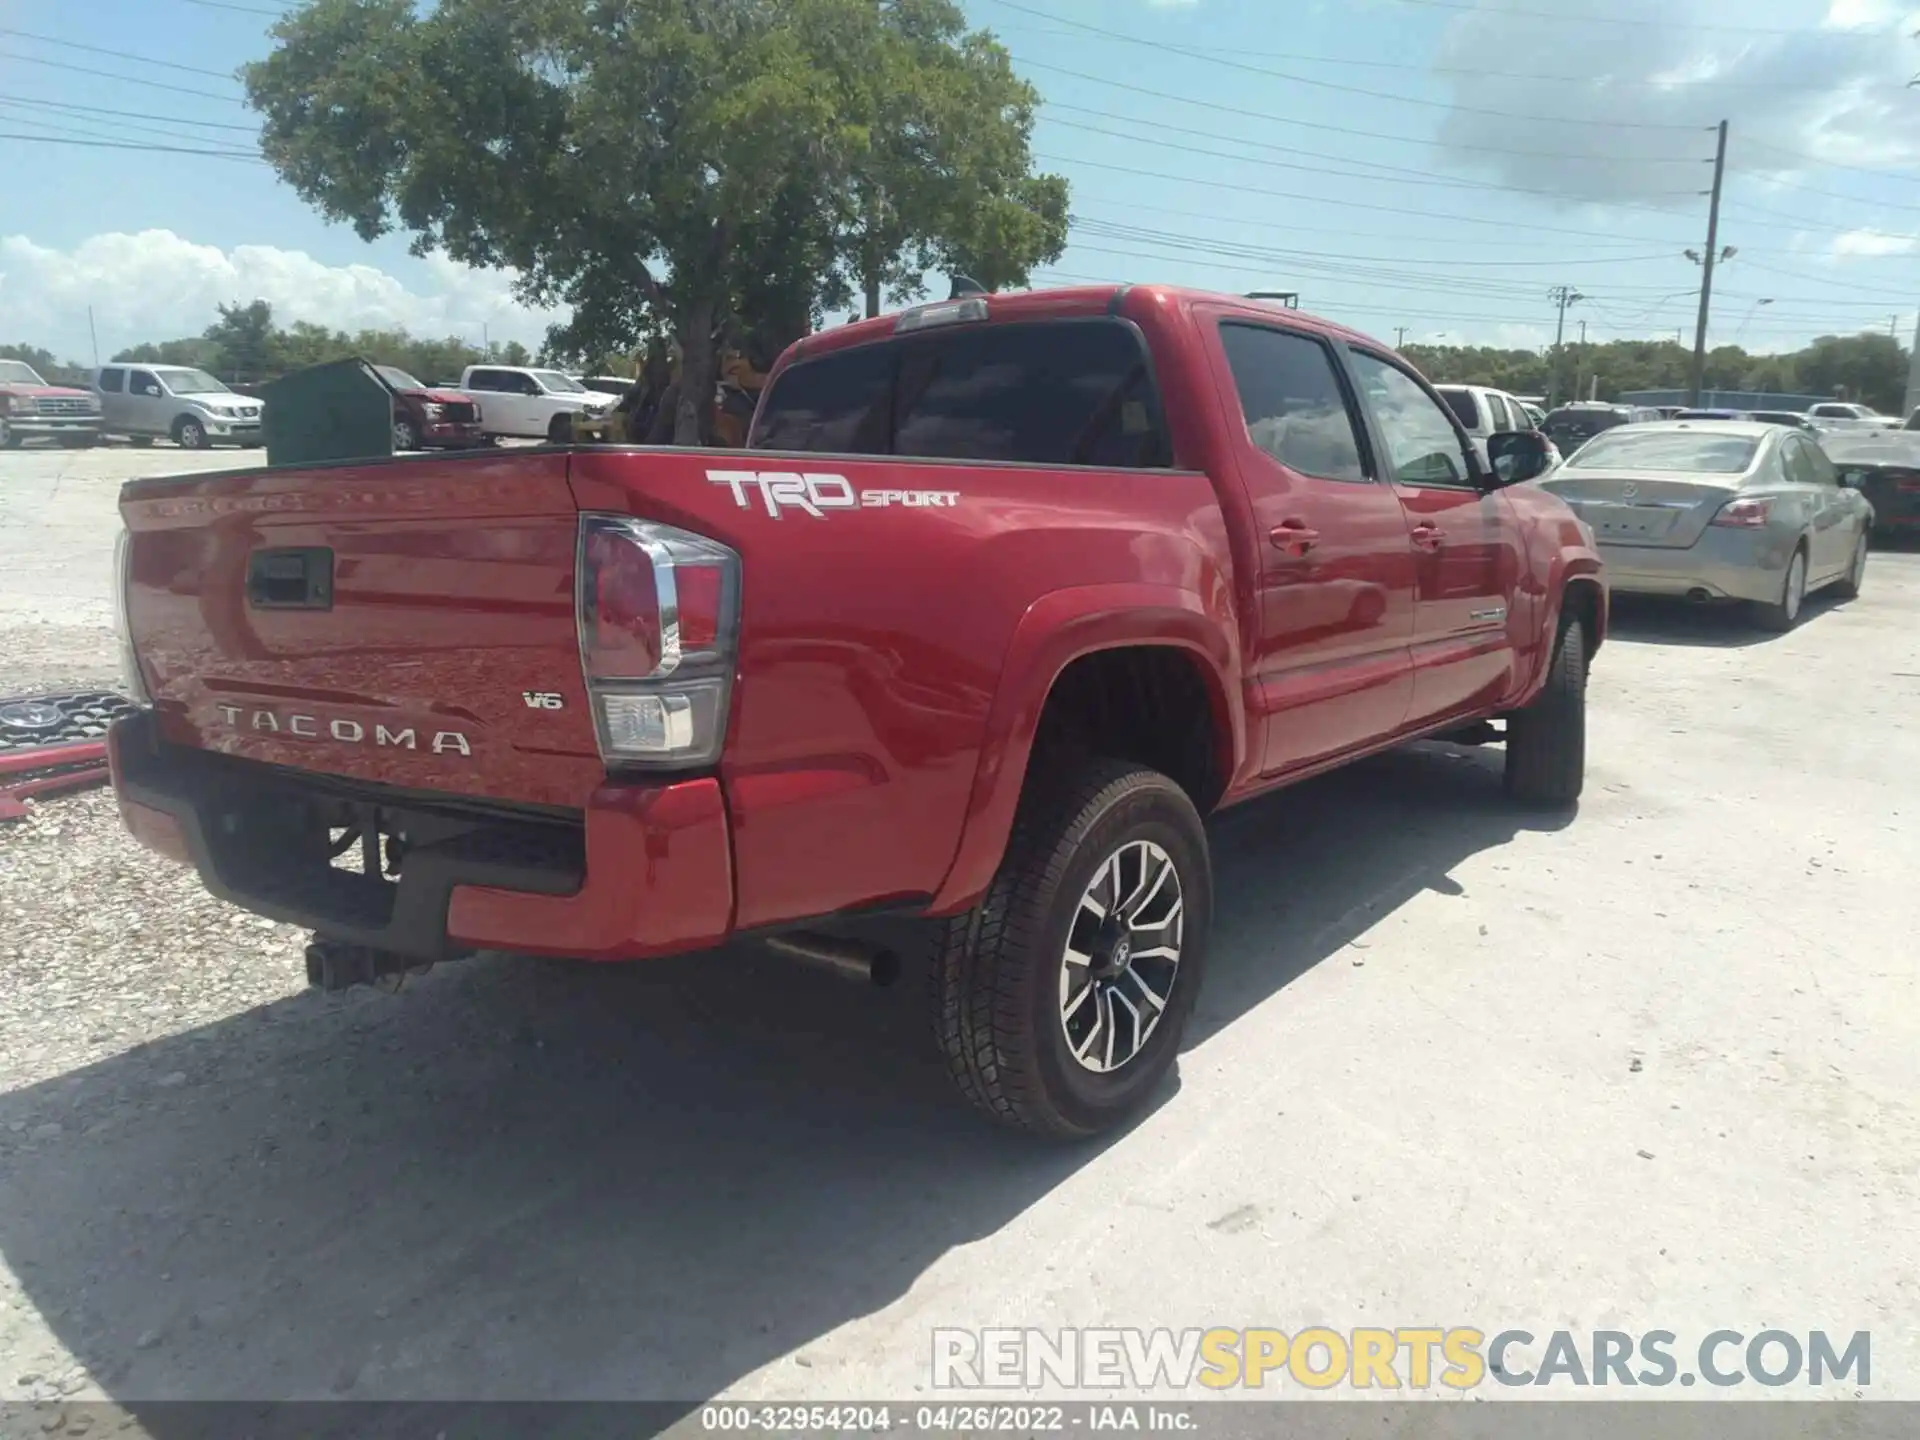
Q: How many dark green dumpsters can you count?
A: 1